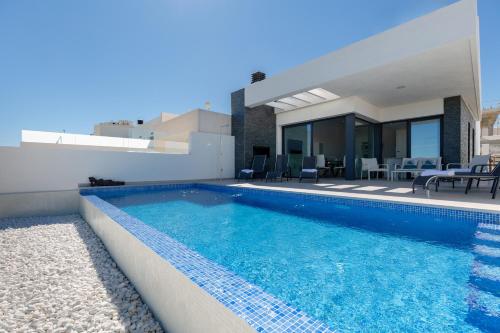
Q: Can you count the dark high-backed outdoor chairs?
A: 3